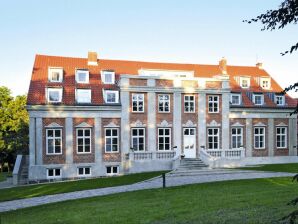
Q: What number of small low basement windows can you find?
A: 3